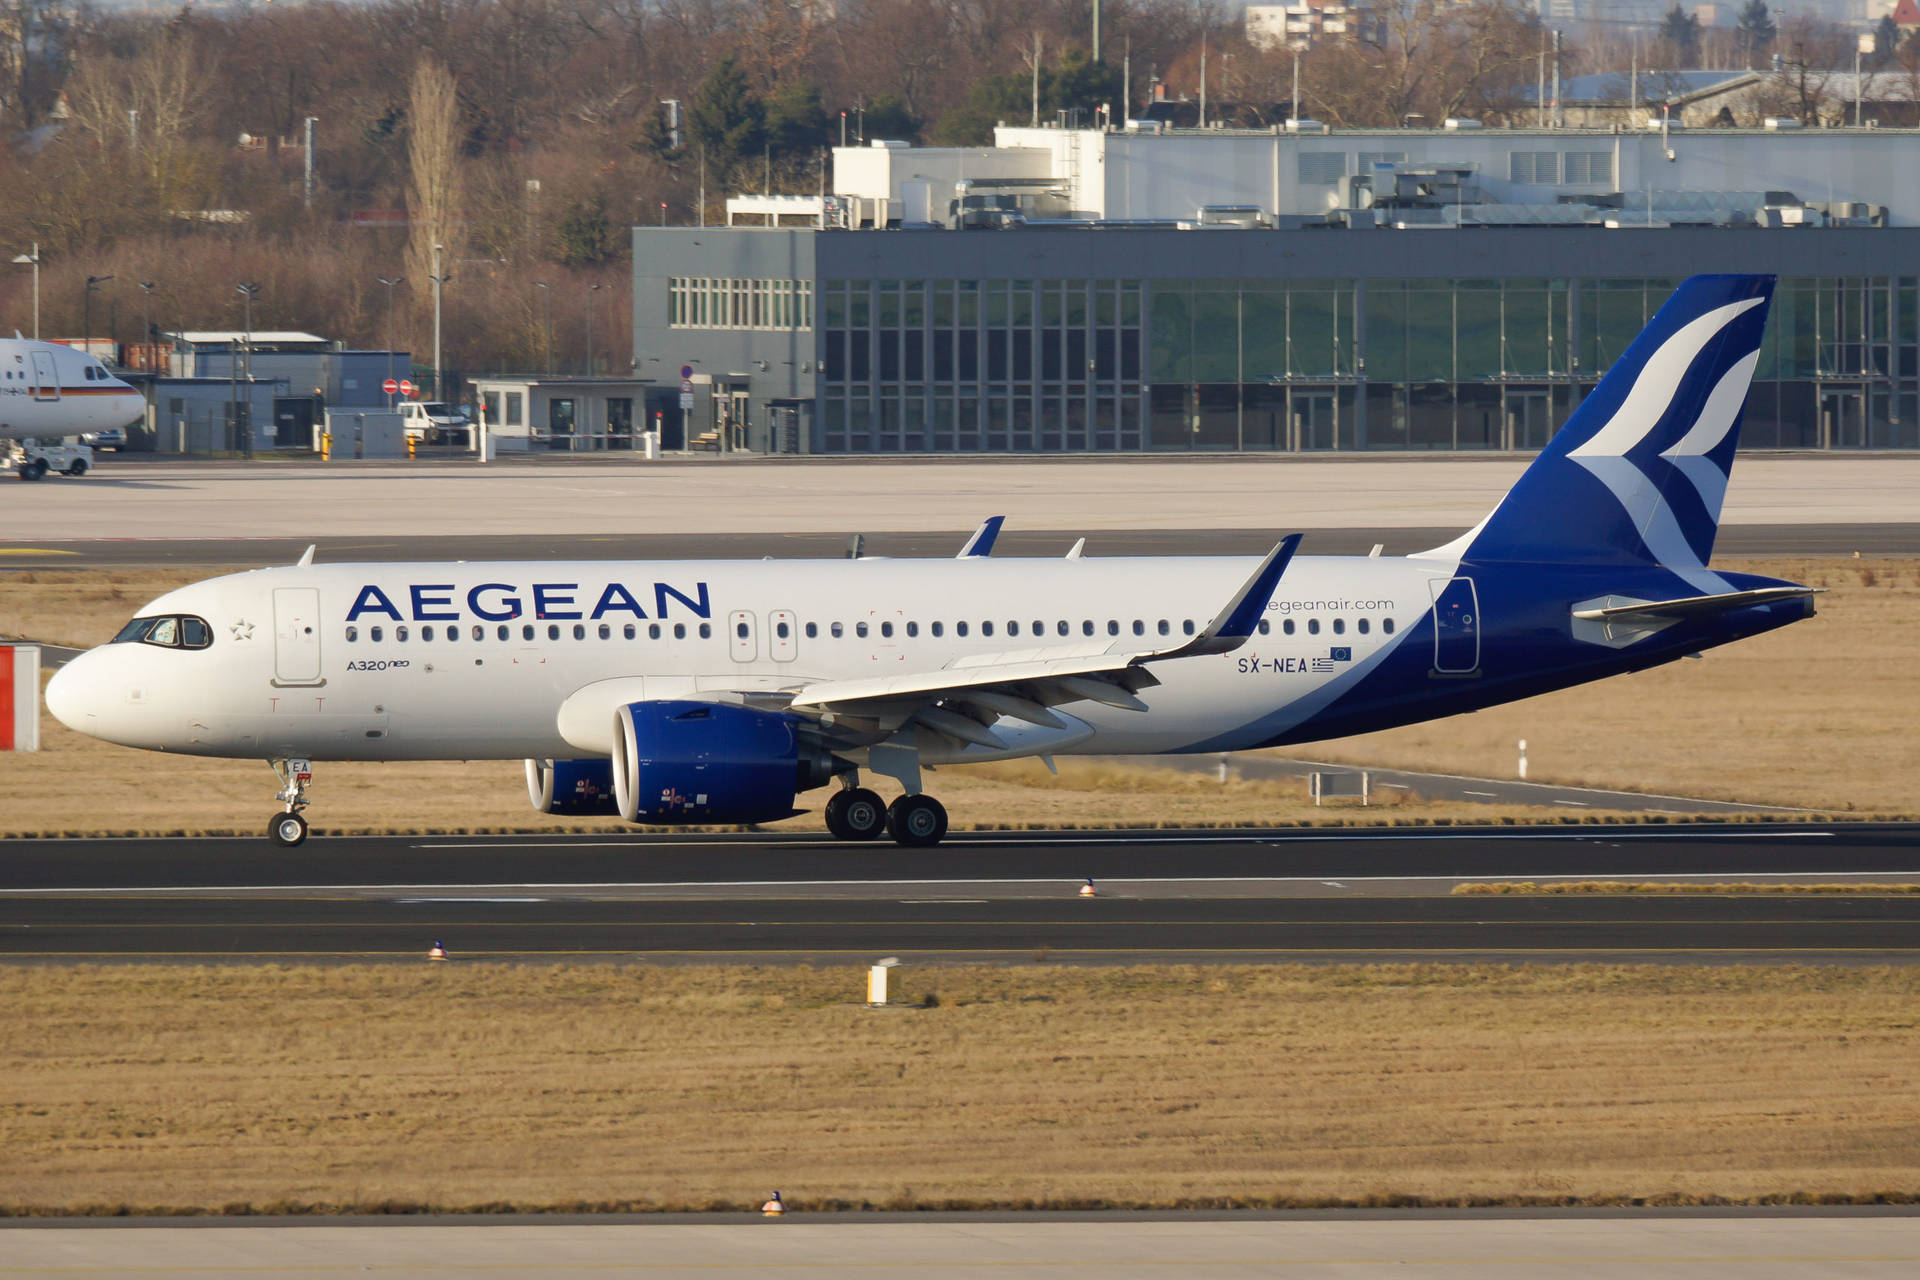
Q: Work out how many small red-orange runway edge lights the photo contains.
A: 3